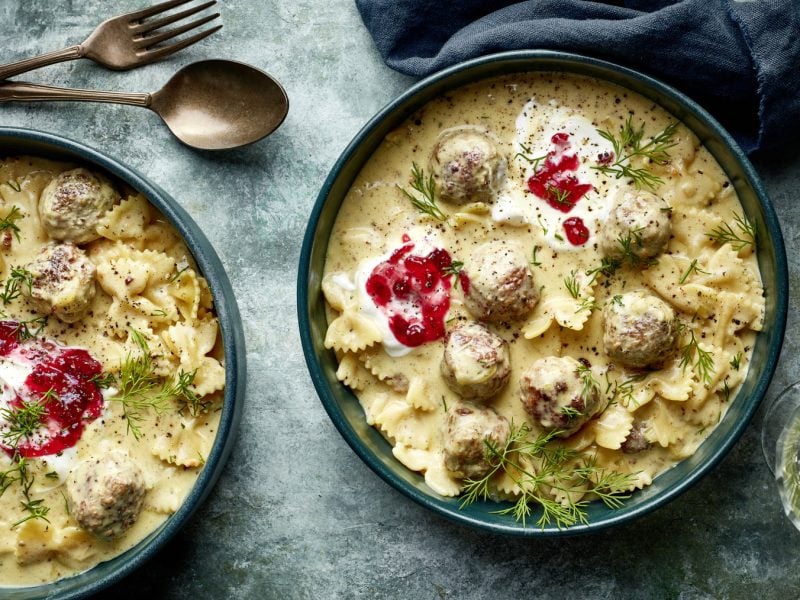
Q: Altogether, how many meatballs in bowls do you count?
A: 10